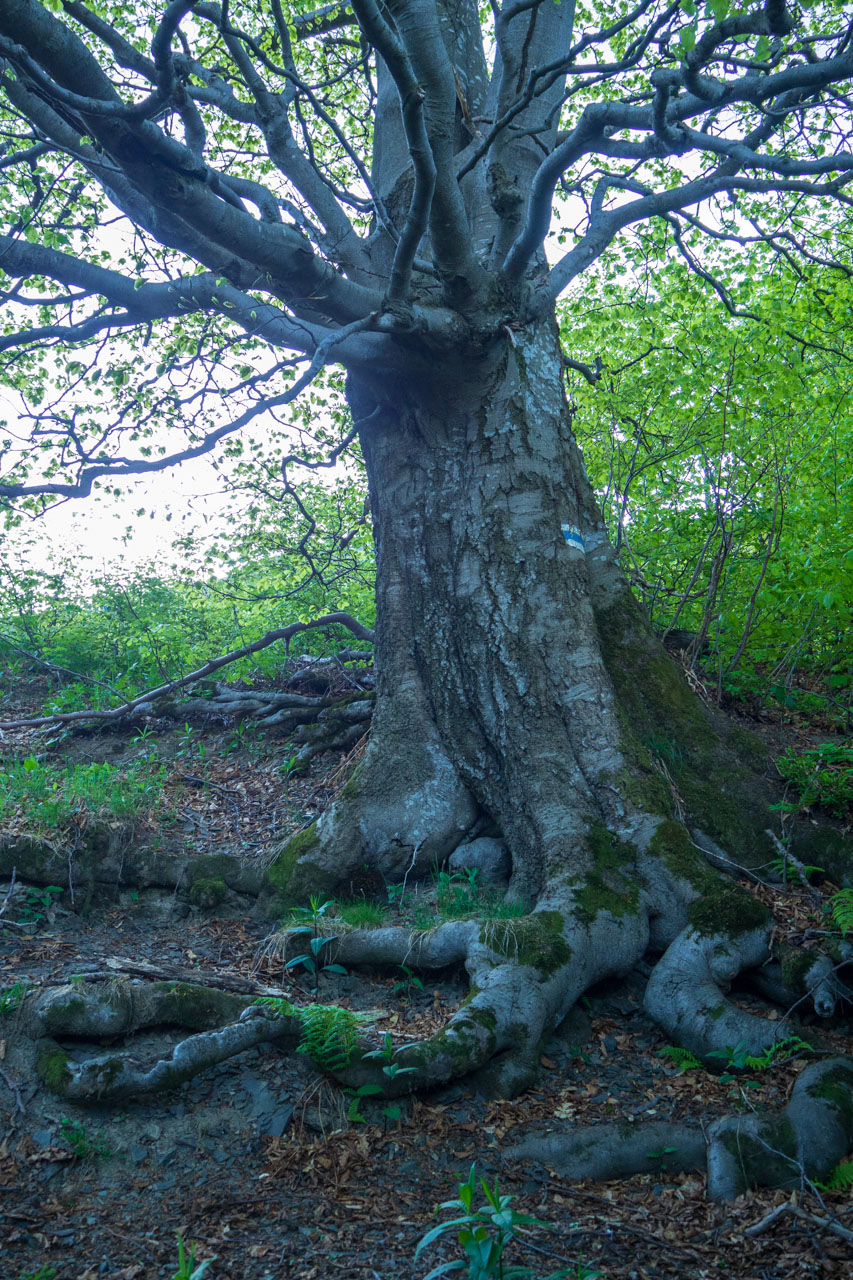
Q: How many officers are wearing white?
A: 0